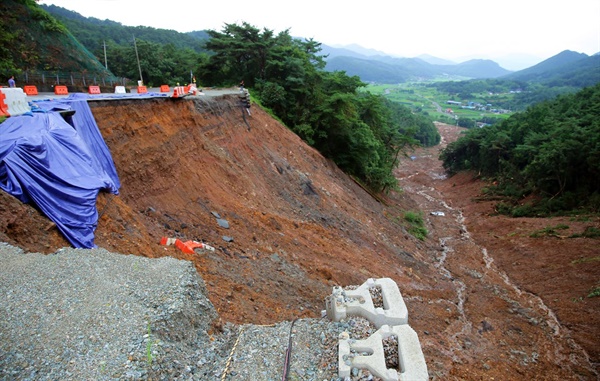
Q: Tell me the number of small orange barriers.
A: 5